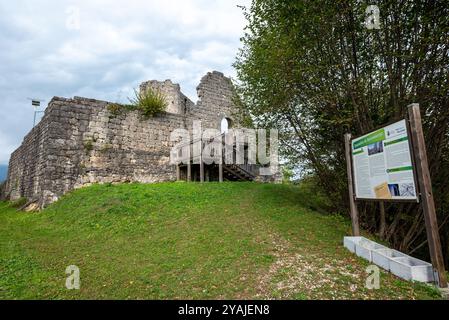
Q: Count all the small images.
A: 4